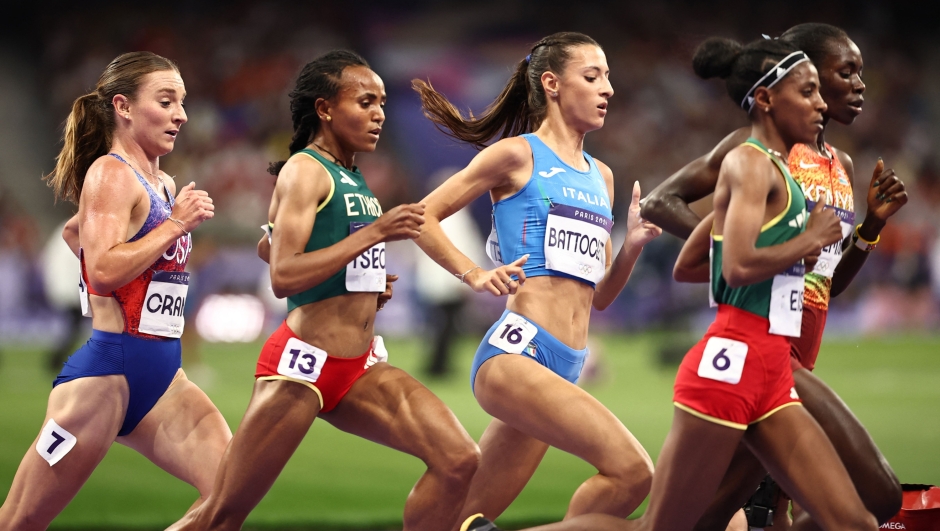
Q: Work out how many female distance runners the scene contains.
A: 5